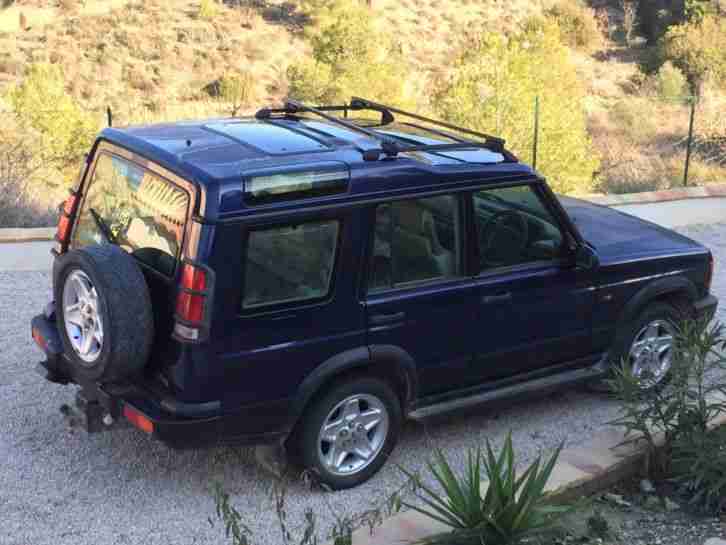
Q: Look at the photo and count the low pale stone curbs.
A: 2